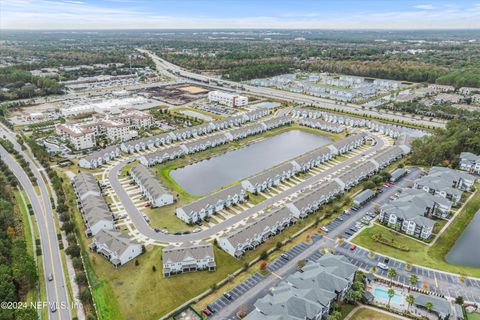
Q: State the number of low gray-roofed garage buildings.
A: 2